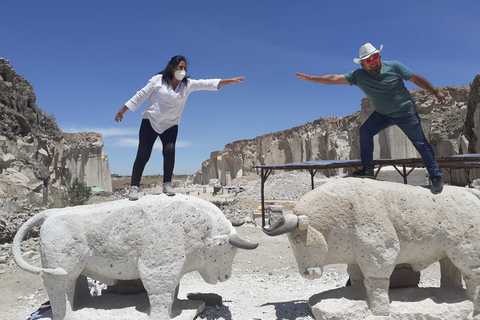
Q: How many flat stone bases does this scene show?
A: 2